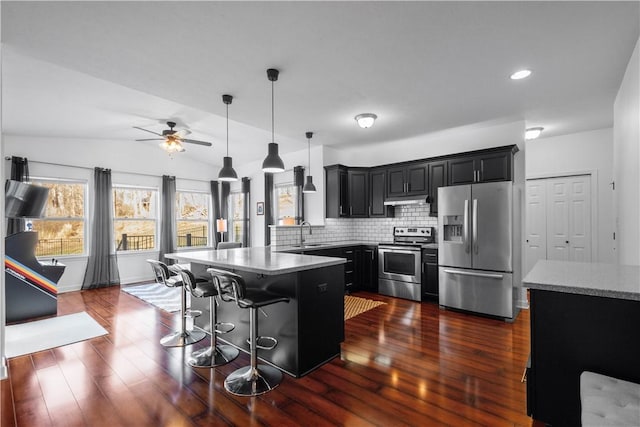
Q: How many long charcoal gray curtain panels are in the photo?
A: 8